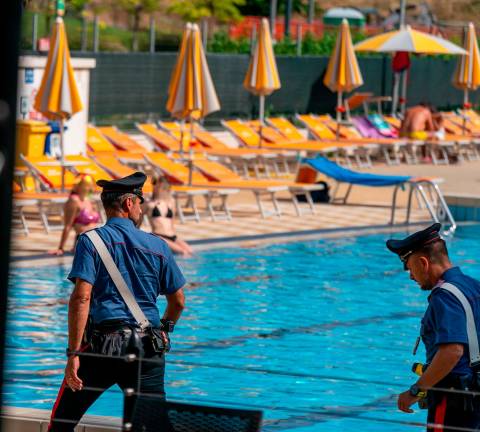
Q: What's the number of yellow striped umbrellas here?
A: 7